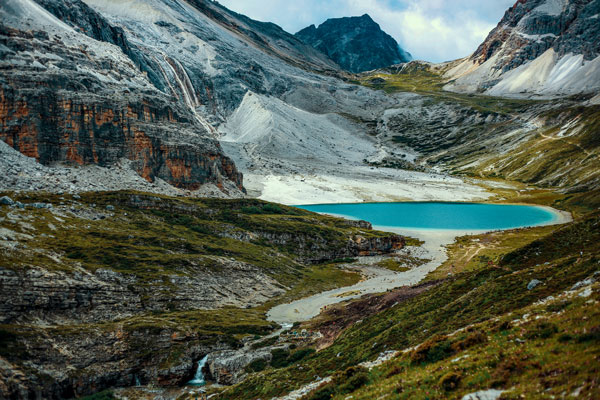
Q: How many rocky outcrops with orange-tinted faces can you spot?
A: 1